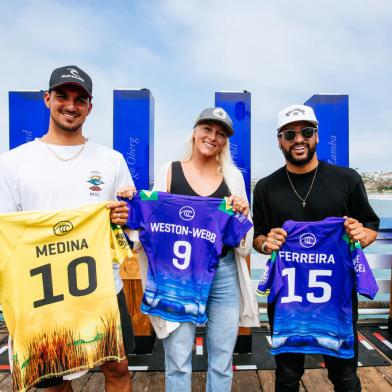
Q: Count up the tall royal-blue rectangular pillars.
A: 4